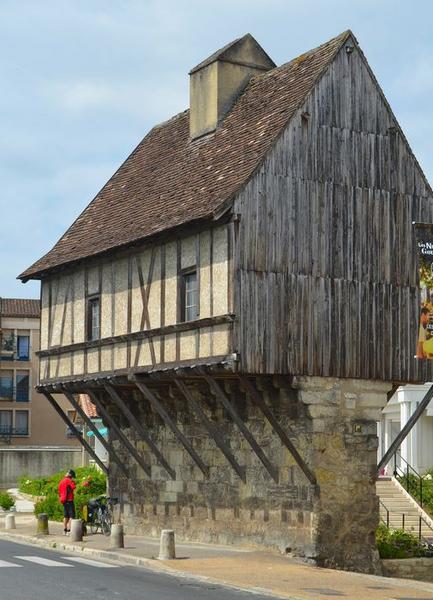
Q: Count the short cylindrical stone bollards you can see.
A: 5